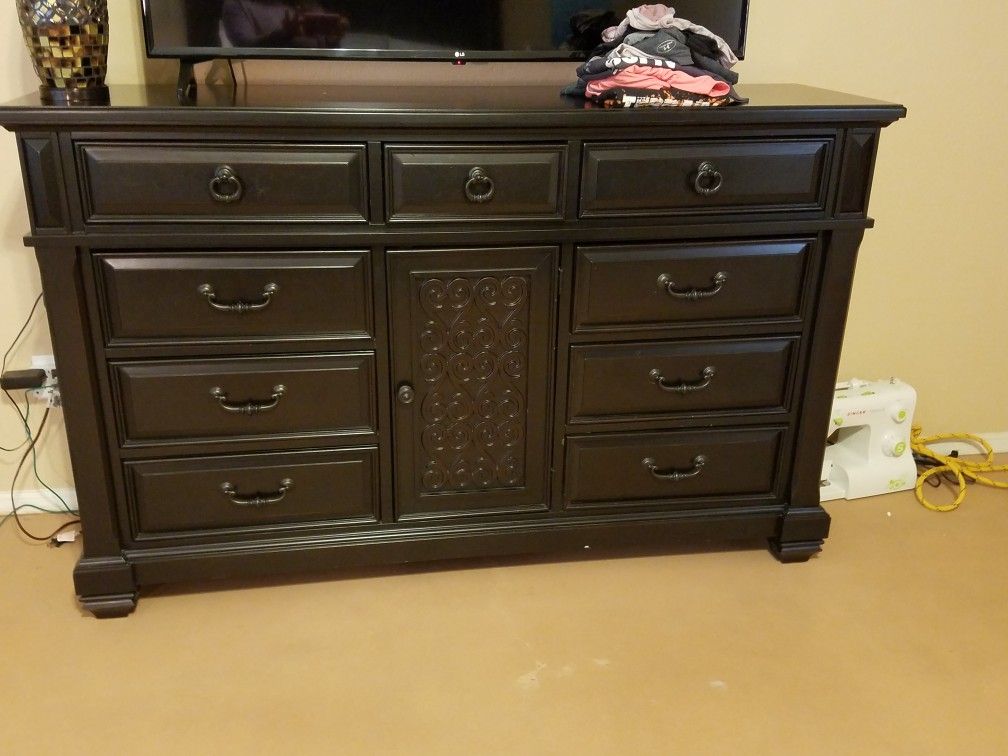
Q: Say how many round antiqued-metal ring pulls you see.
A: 3